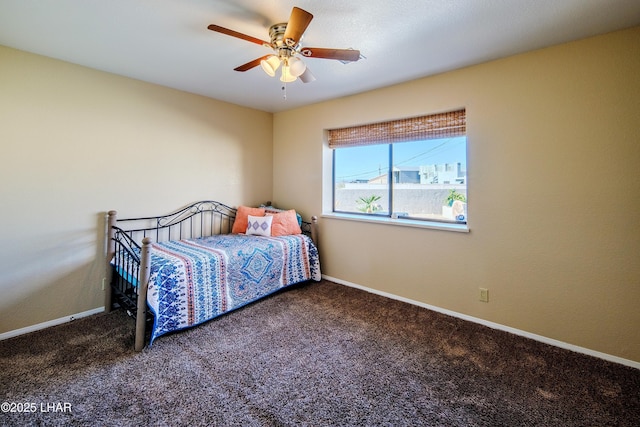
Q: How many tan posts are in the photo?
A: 3